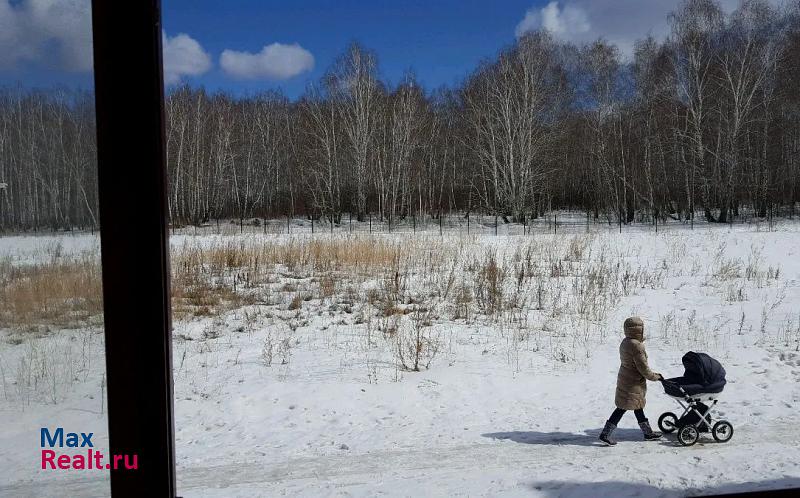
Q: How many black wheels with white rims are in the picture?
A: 3